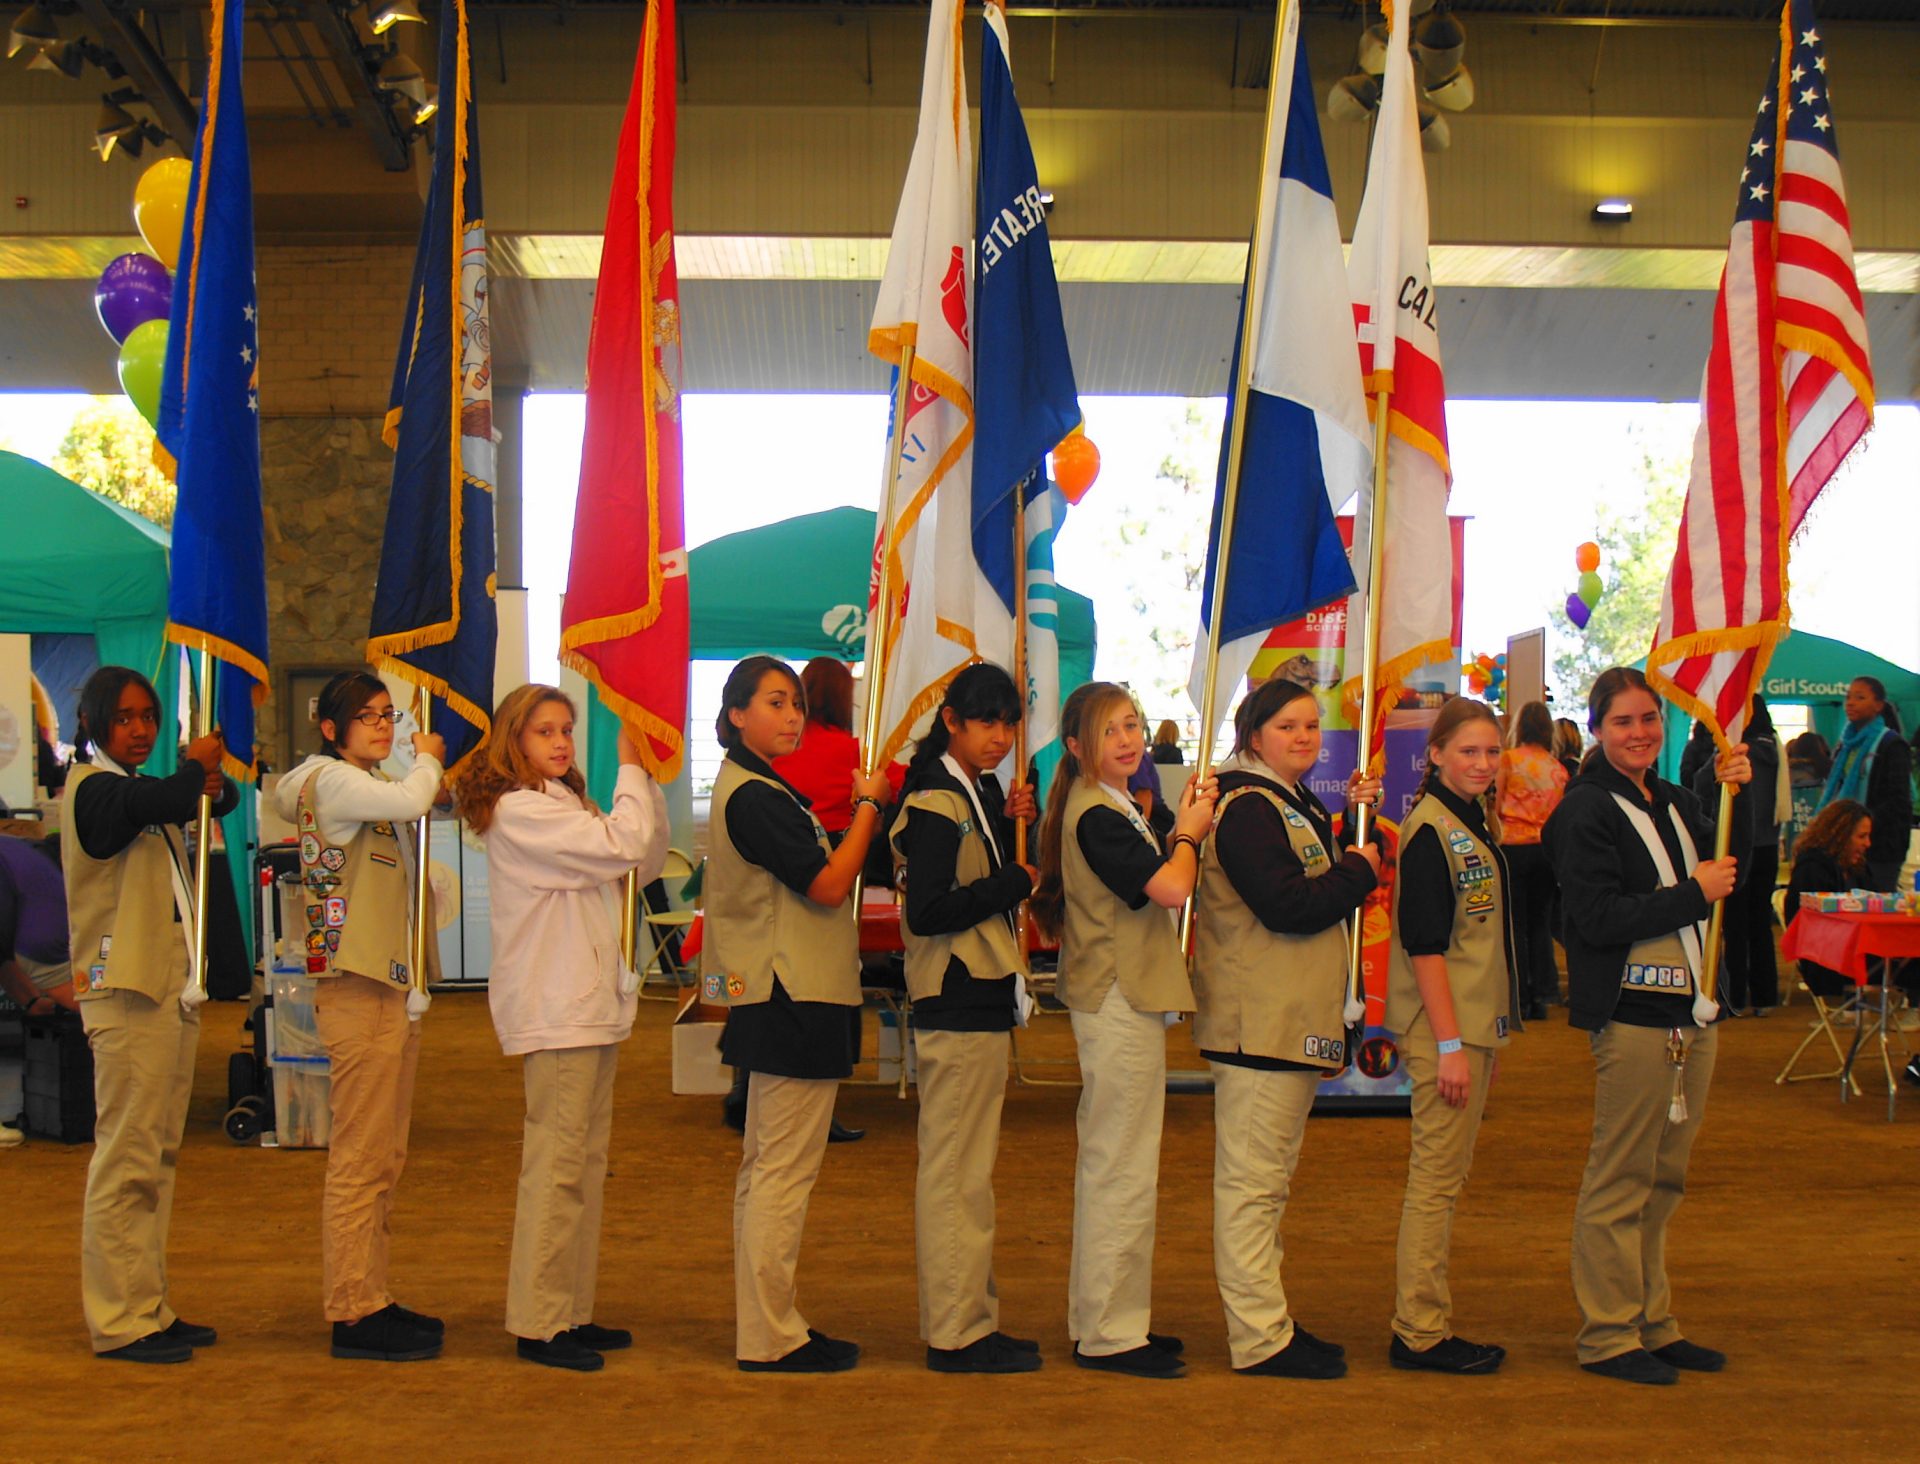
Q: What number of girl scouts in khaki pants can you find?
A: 9